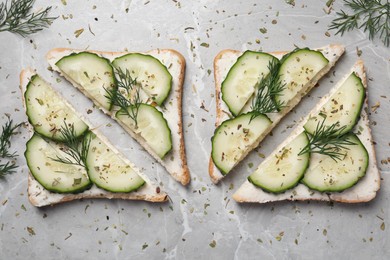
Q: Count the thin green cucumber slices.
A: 12